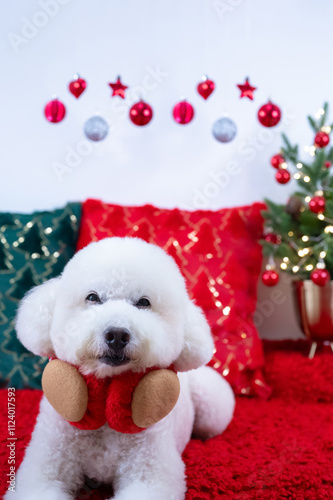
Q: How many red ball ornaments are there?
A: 11